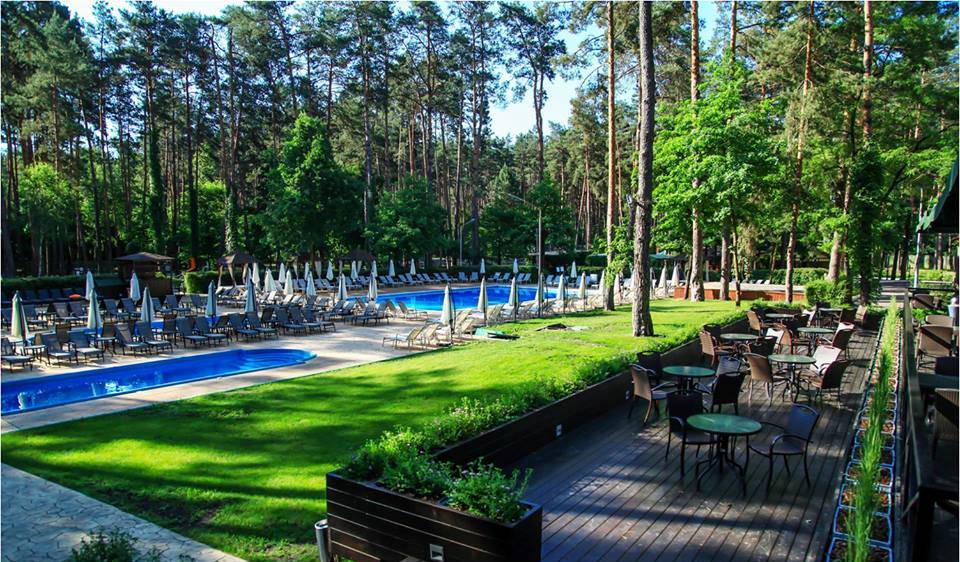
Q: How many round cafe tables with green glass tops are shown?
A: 7